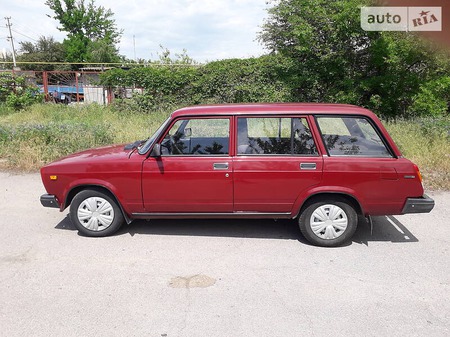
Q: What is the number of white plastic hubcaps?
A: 2